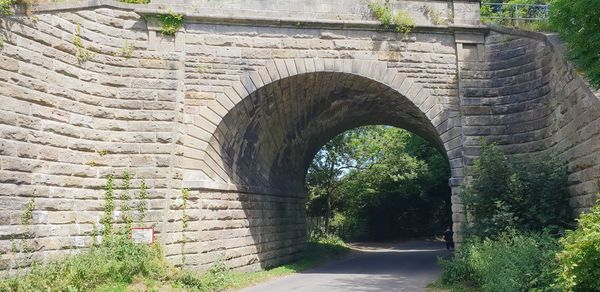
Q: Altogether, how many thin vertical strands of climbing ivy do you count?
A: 5